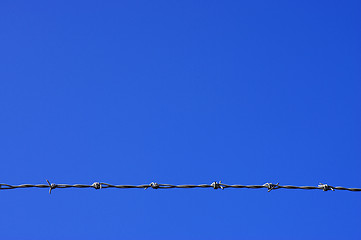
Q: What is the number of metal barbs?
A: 6